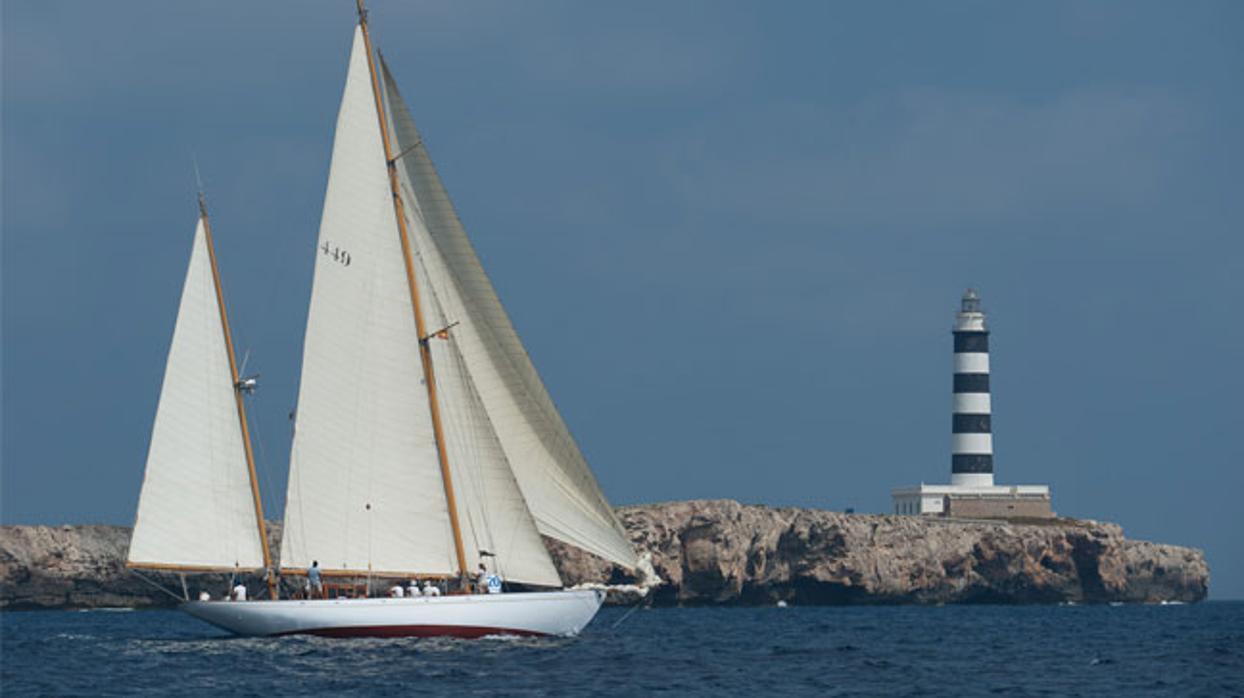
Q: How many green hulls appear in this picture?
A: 0